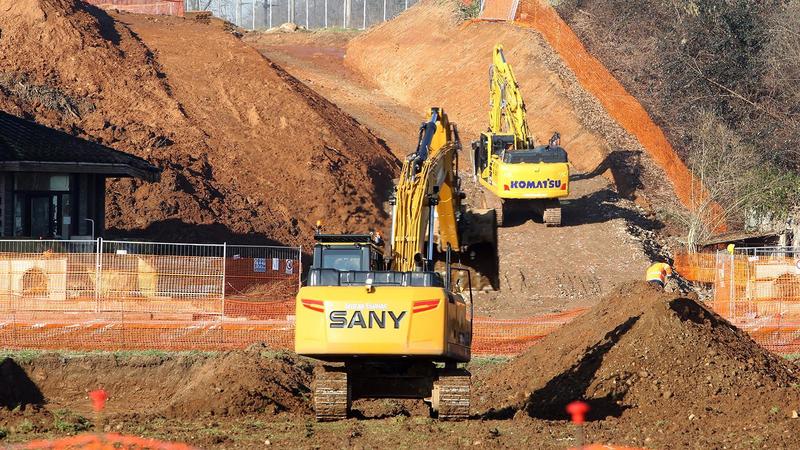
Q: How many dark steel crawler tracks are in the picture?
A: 4